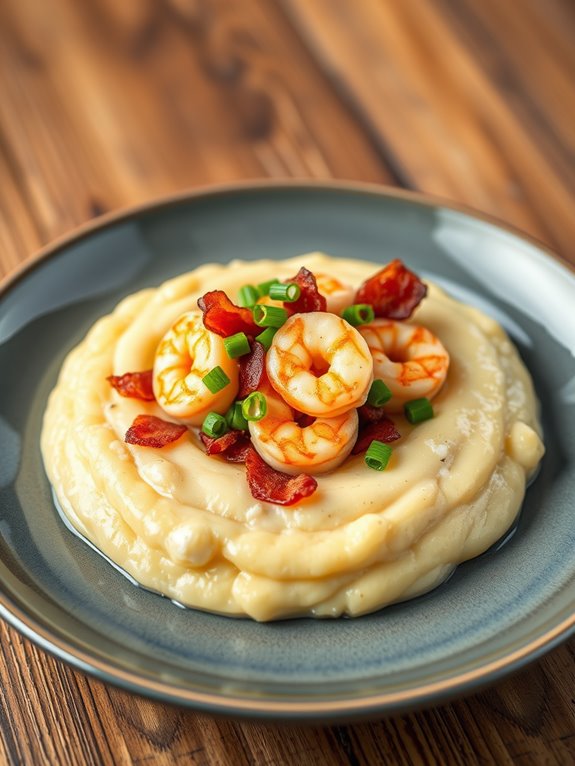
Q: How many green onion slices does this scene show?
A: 14